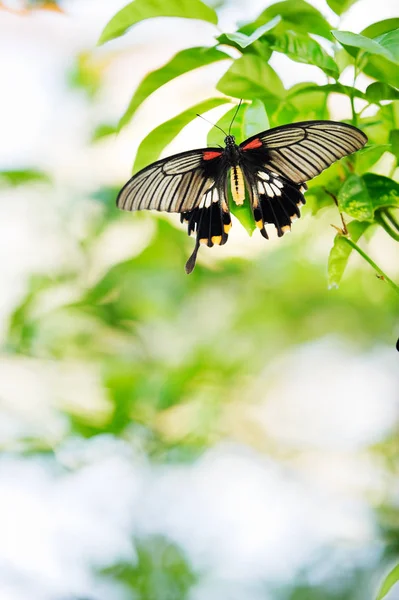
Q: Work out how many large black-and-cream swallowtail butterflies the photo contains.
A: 1